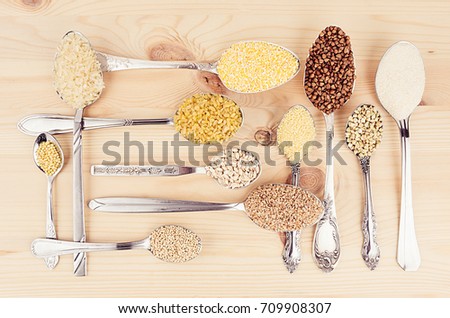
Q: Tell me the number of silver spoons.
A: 11